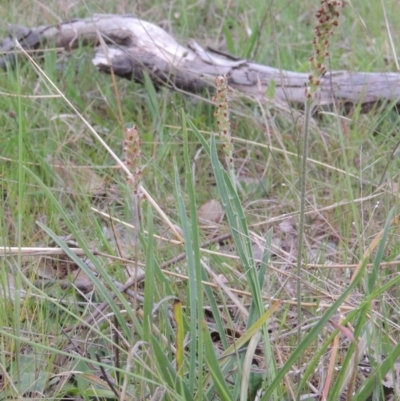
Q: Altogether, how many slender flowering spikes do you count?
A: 3